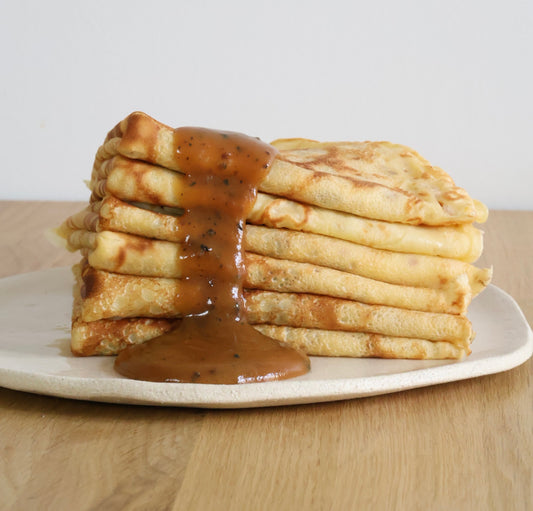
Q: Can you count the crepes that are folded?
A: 6